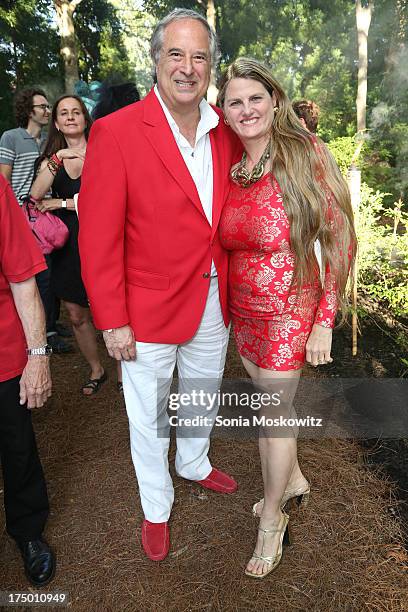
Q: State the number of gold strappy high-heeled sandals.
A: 2